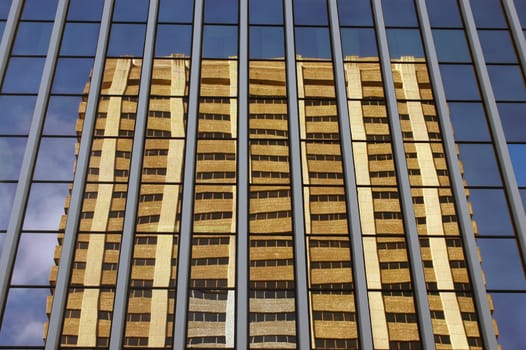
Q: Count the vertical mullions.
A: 12